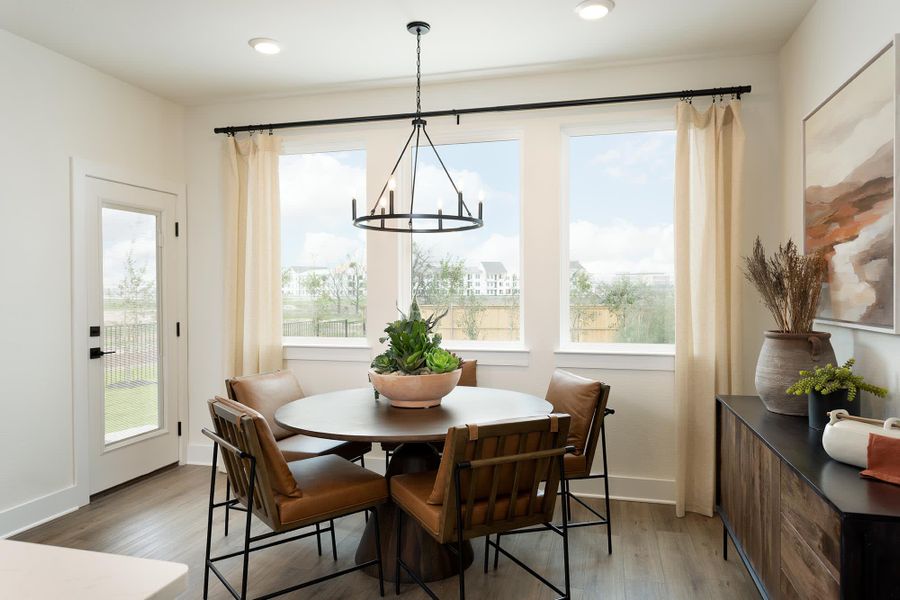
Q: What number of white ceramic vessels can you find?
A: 1